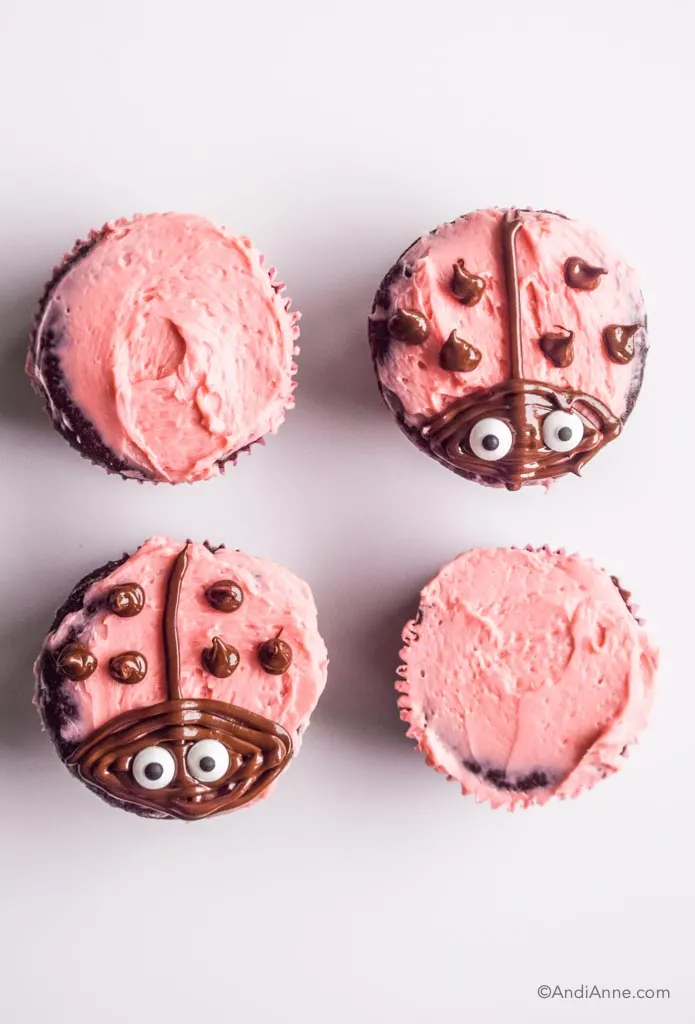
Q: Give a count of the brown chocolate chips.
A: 12